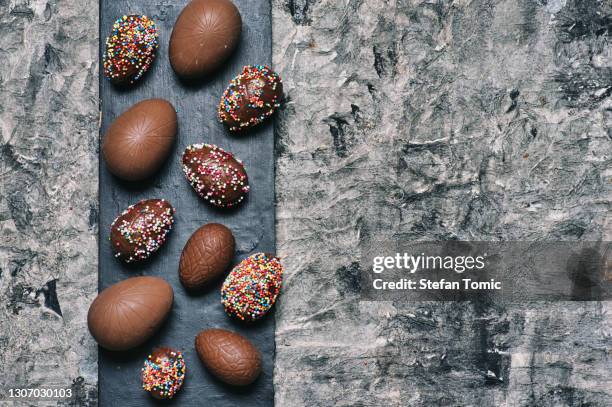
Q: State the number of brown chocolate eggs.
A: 5